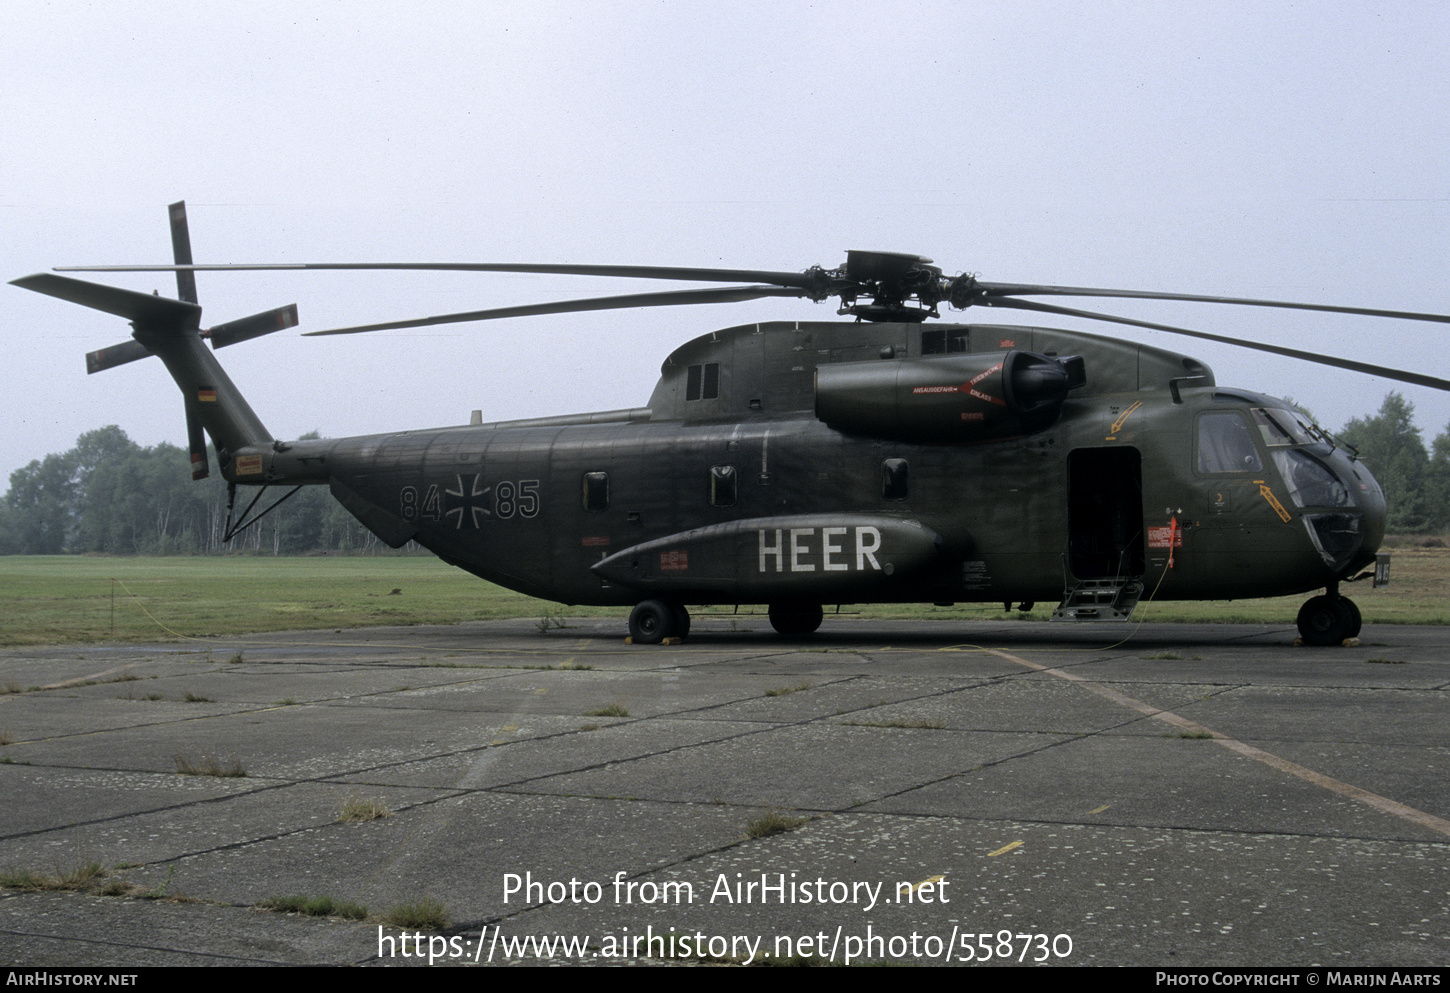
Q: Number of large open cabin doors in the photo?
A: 1